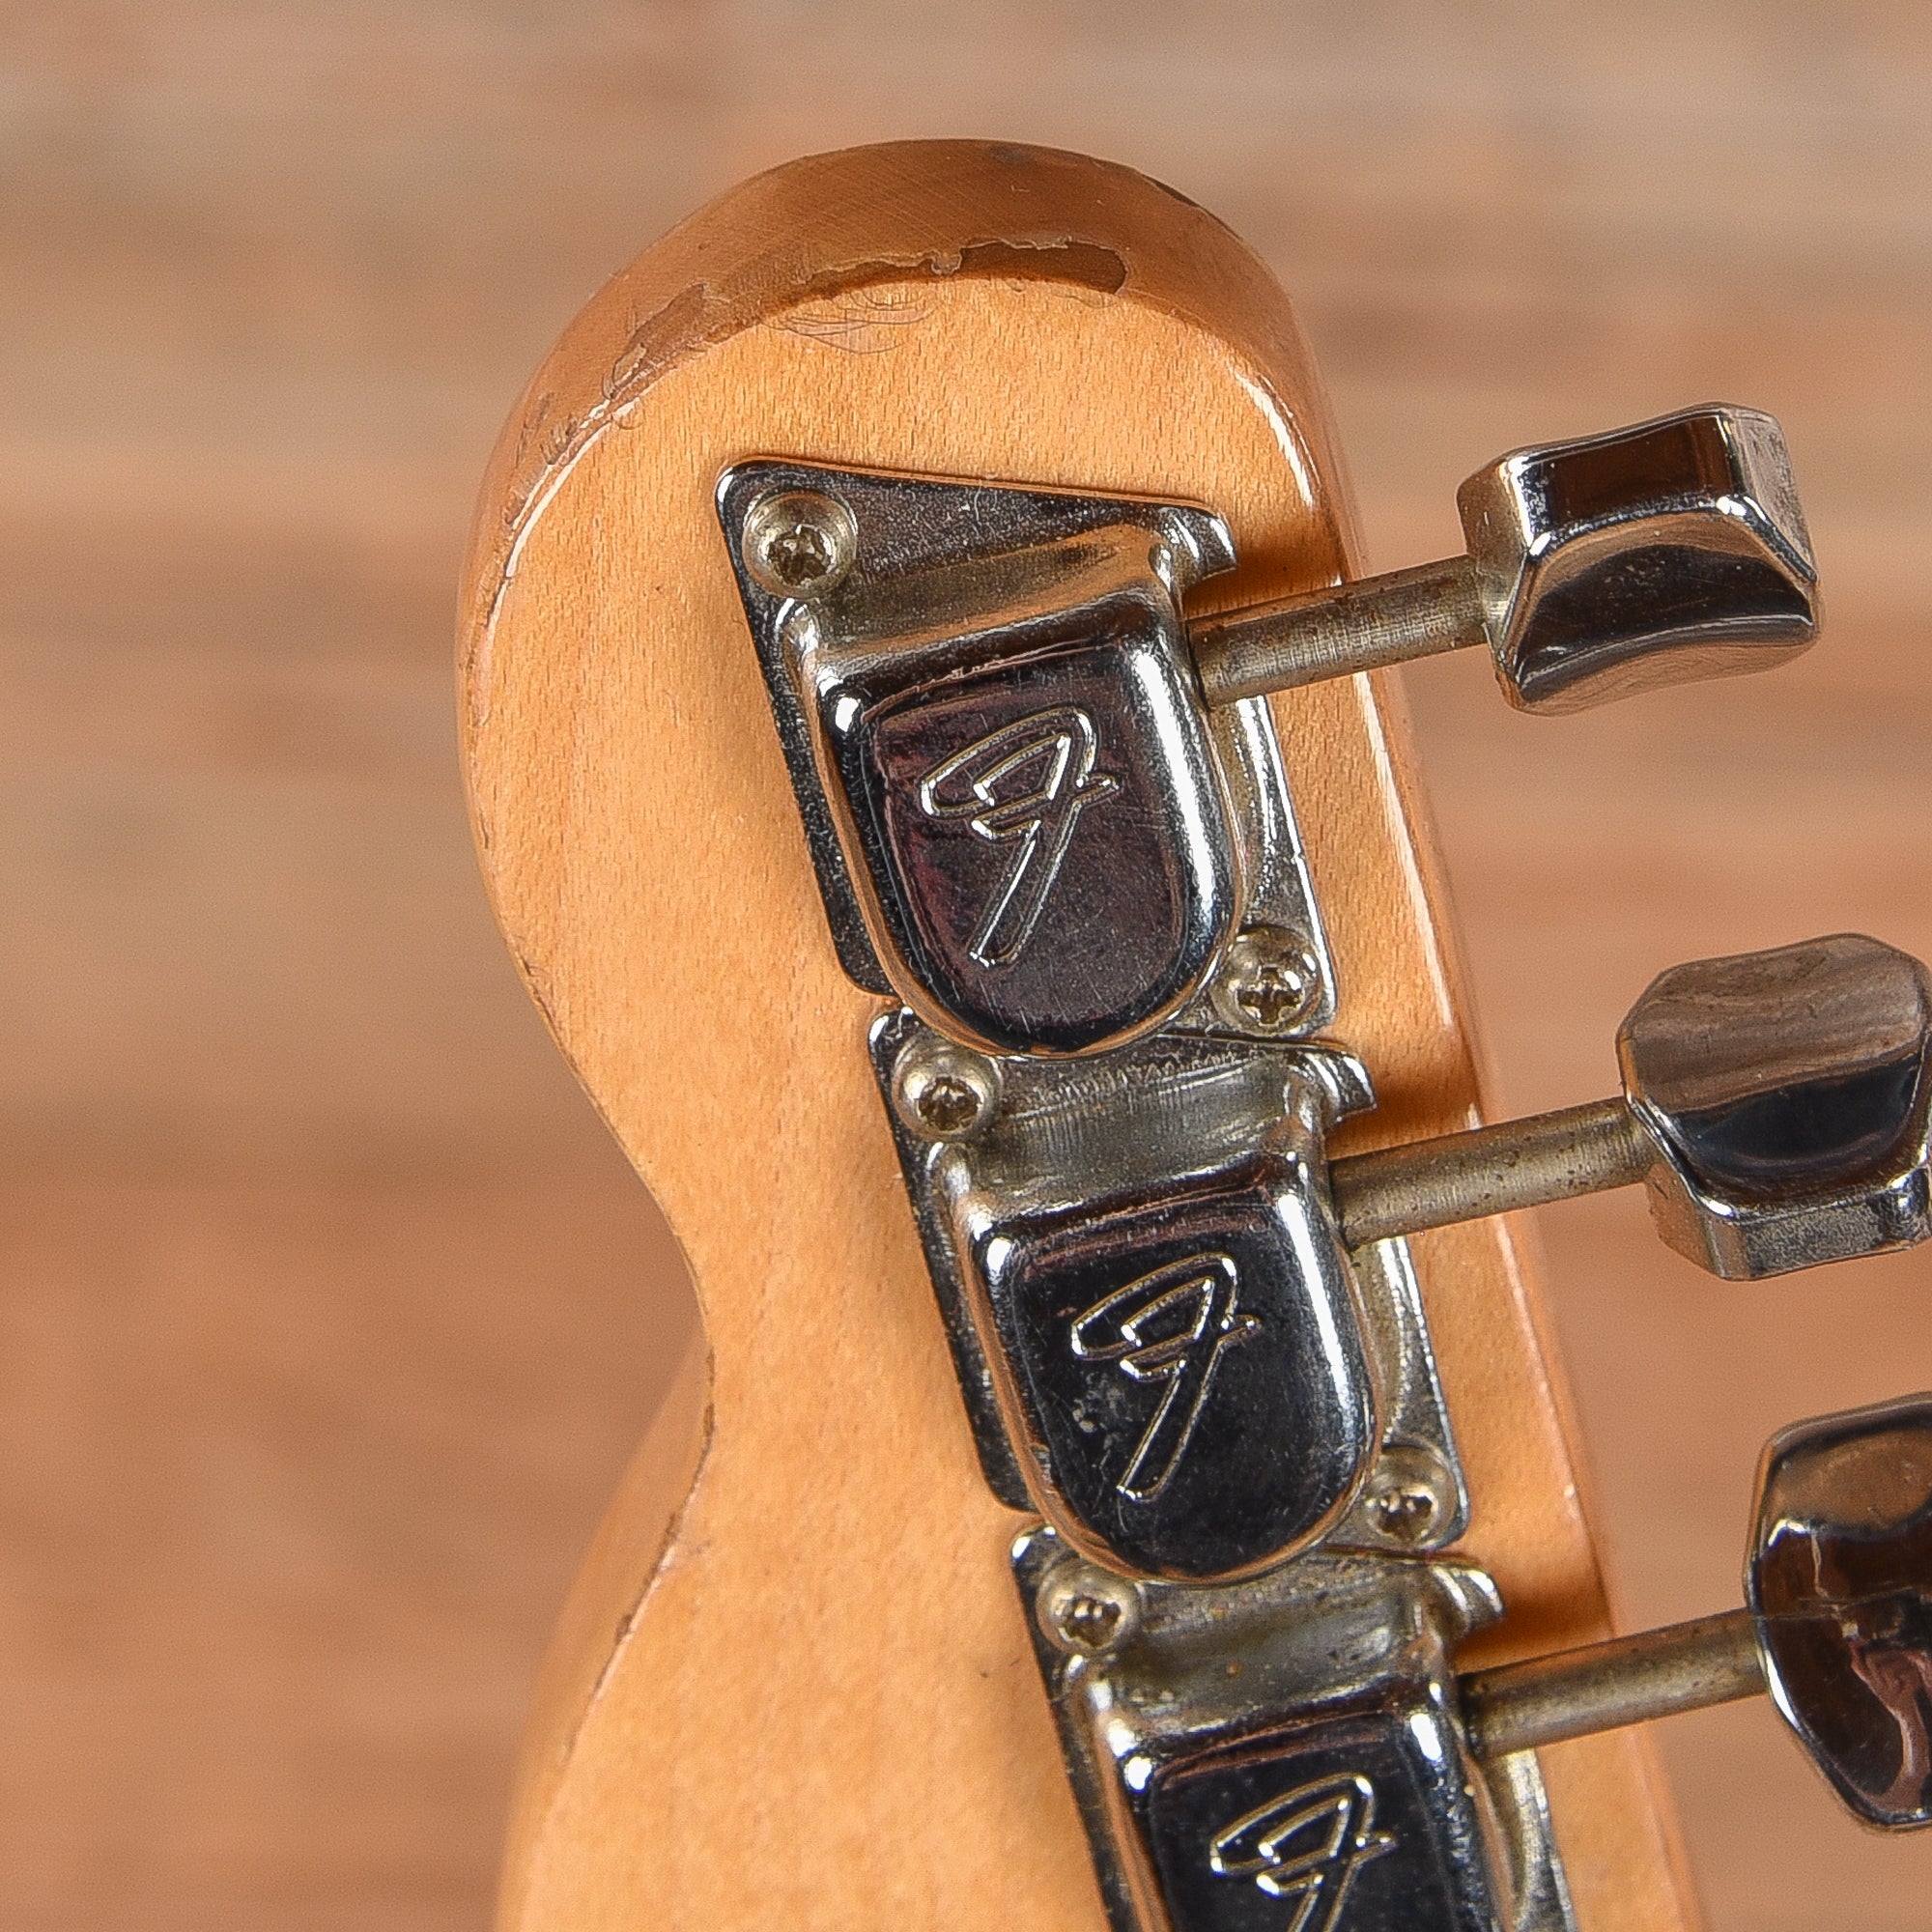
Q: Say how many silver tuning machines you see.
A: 3